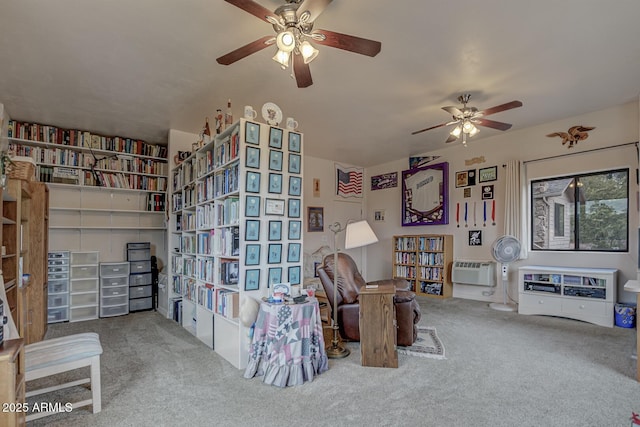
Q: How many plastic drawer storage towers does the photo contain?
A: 4